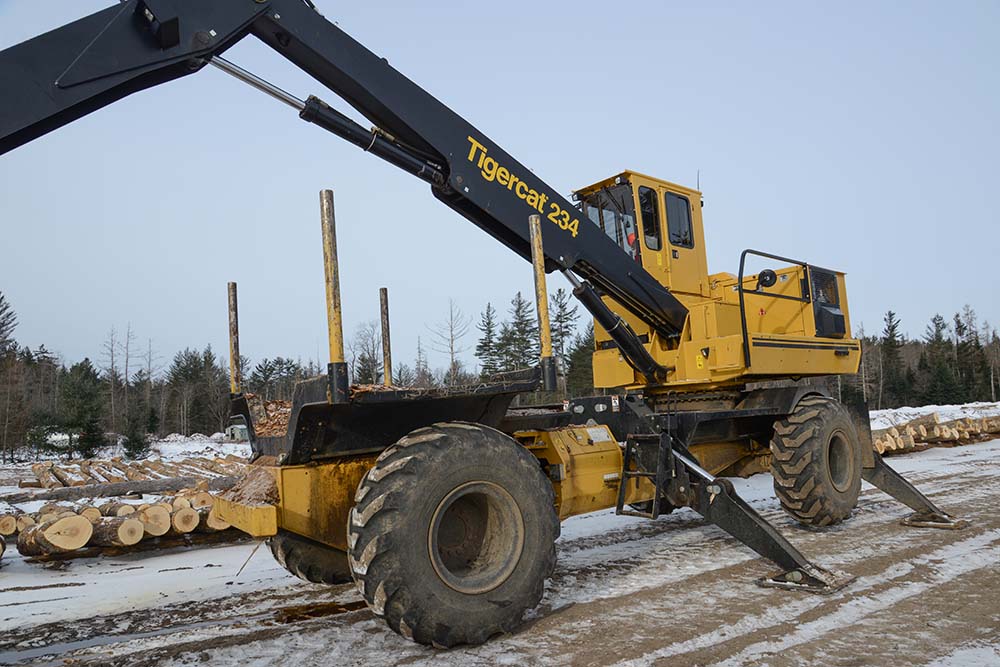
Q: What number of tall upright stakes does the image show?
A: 4